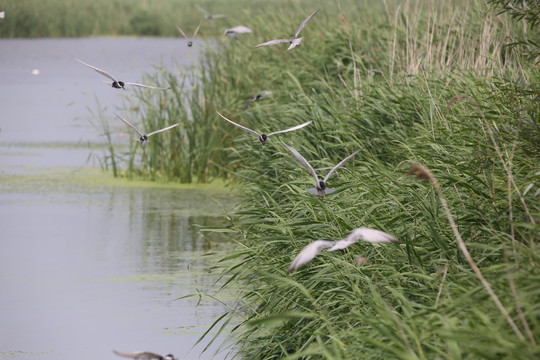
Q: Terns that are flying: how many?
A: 11